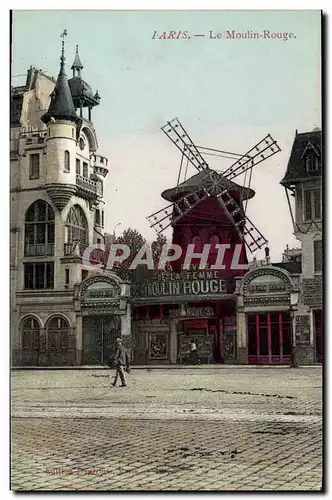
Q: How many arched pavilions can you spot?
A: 2